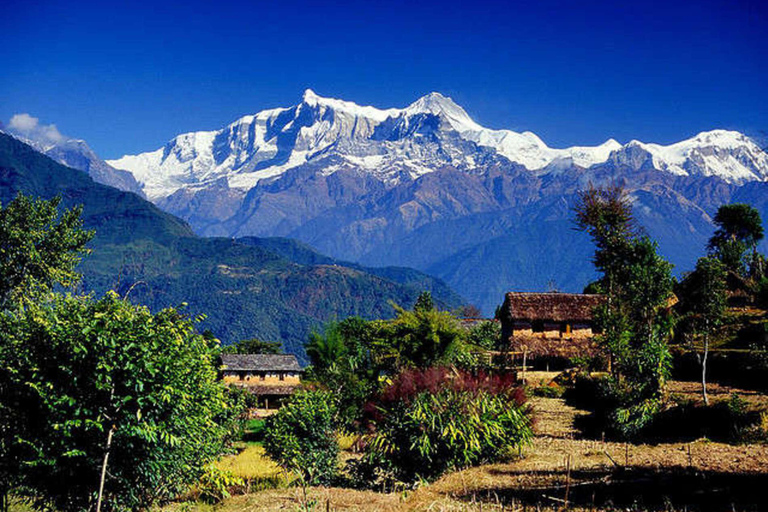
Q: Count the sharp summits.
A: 2